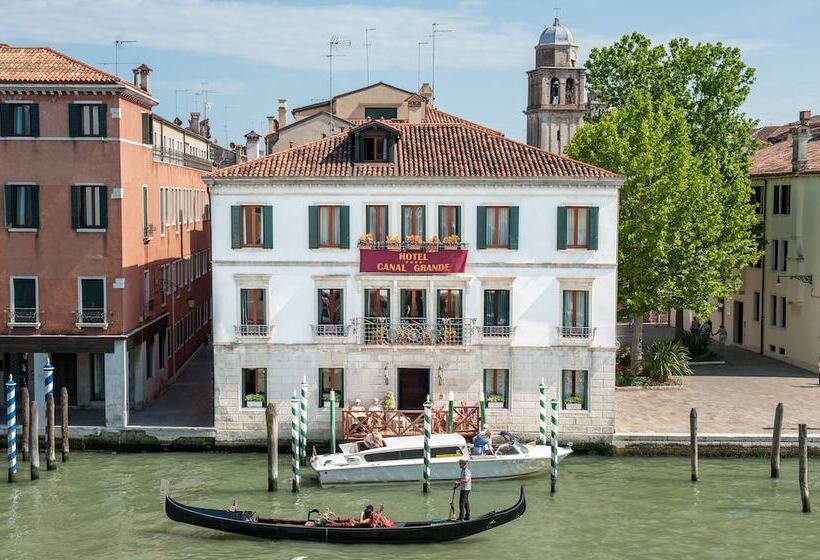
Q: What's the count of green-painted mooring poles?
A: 8